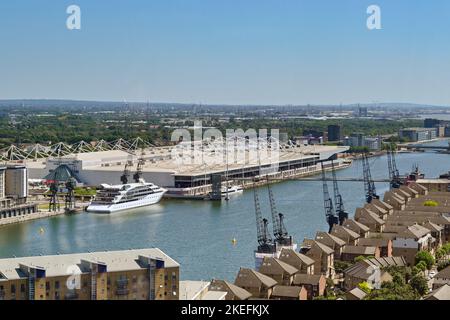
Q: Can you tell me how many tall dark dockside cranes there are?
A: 12